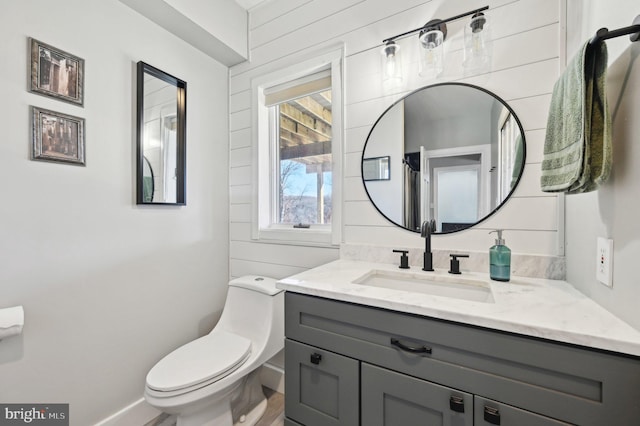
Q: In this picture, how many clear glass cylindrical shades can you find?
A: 3